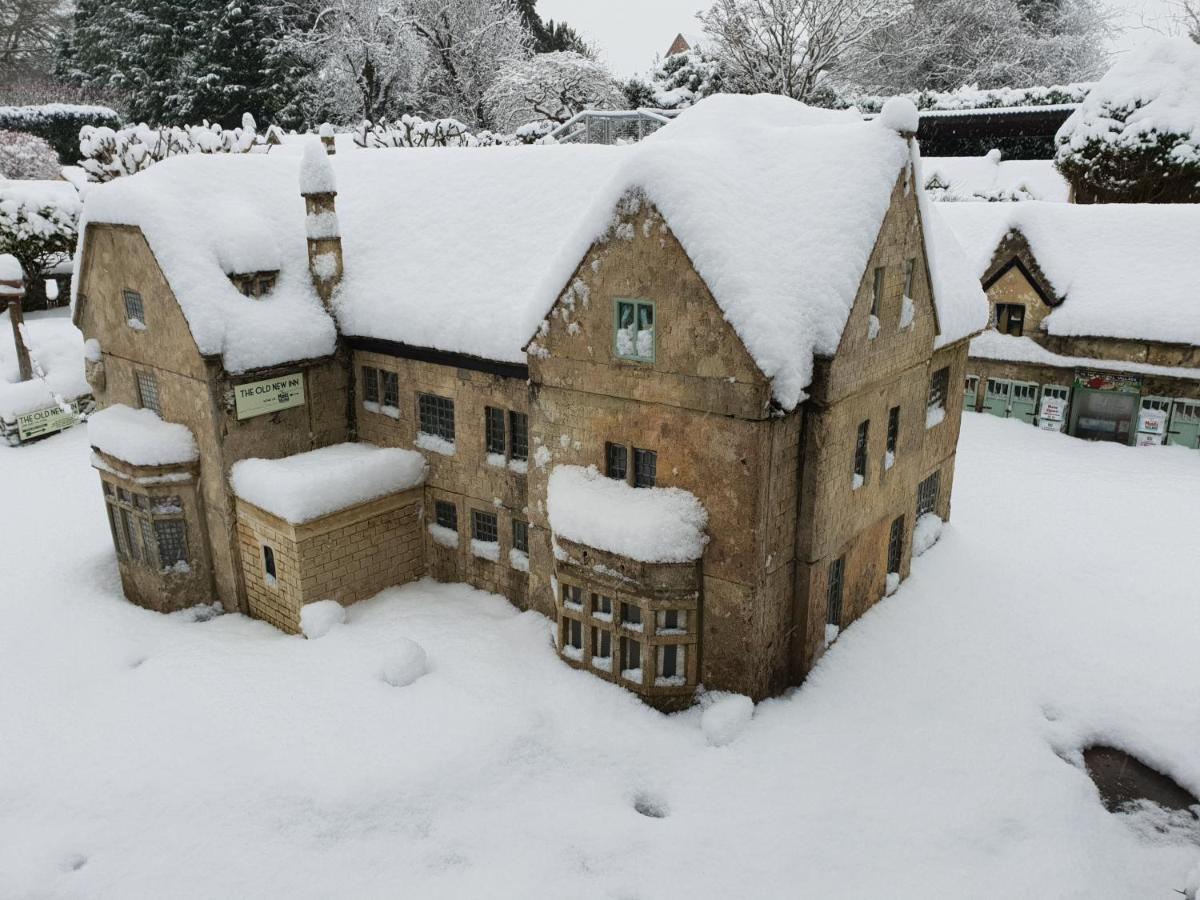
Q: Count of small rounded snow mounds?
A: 3